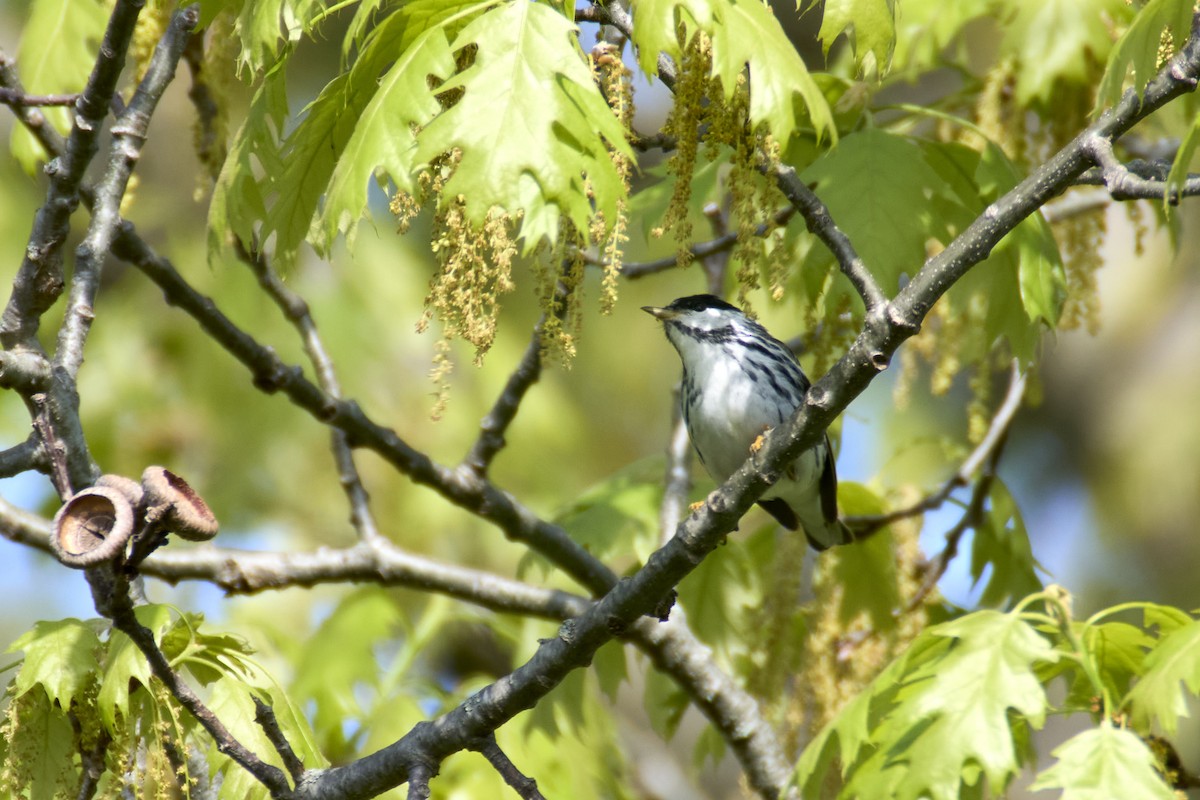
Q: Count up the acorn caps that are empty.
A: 3